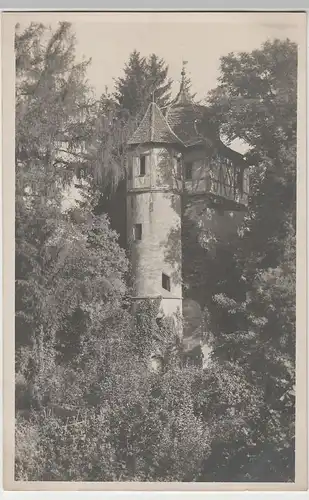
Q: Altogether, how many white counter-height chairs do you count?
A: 0